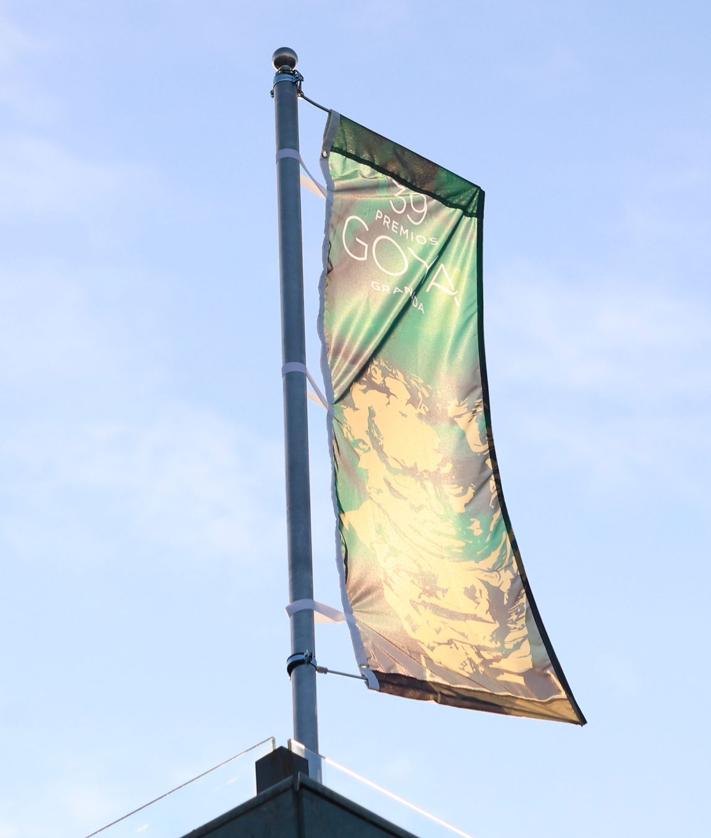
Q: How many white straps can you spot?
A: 3